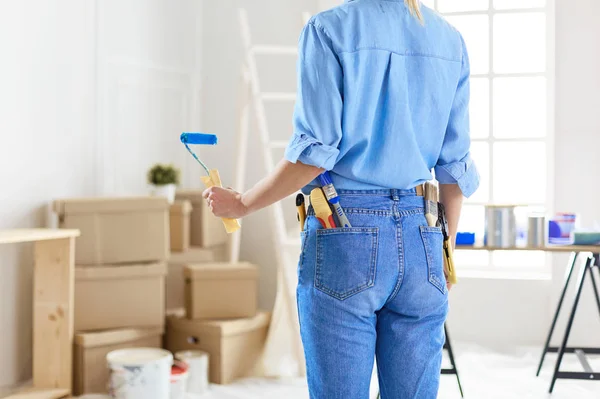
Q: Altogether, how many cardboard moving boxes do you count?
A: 8